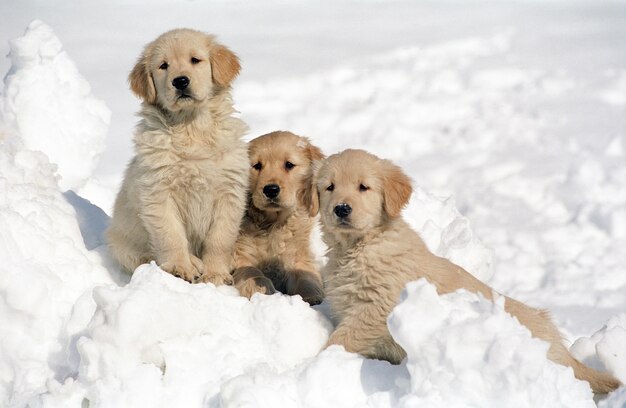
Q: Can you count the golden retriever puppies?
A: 3